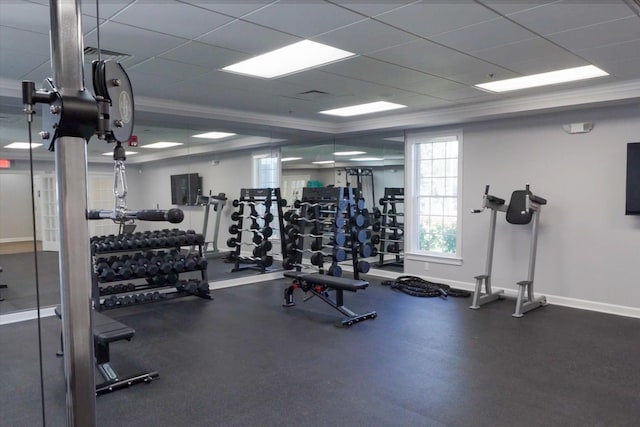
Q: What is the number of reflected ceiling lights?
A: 8